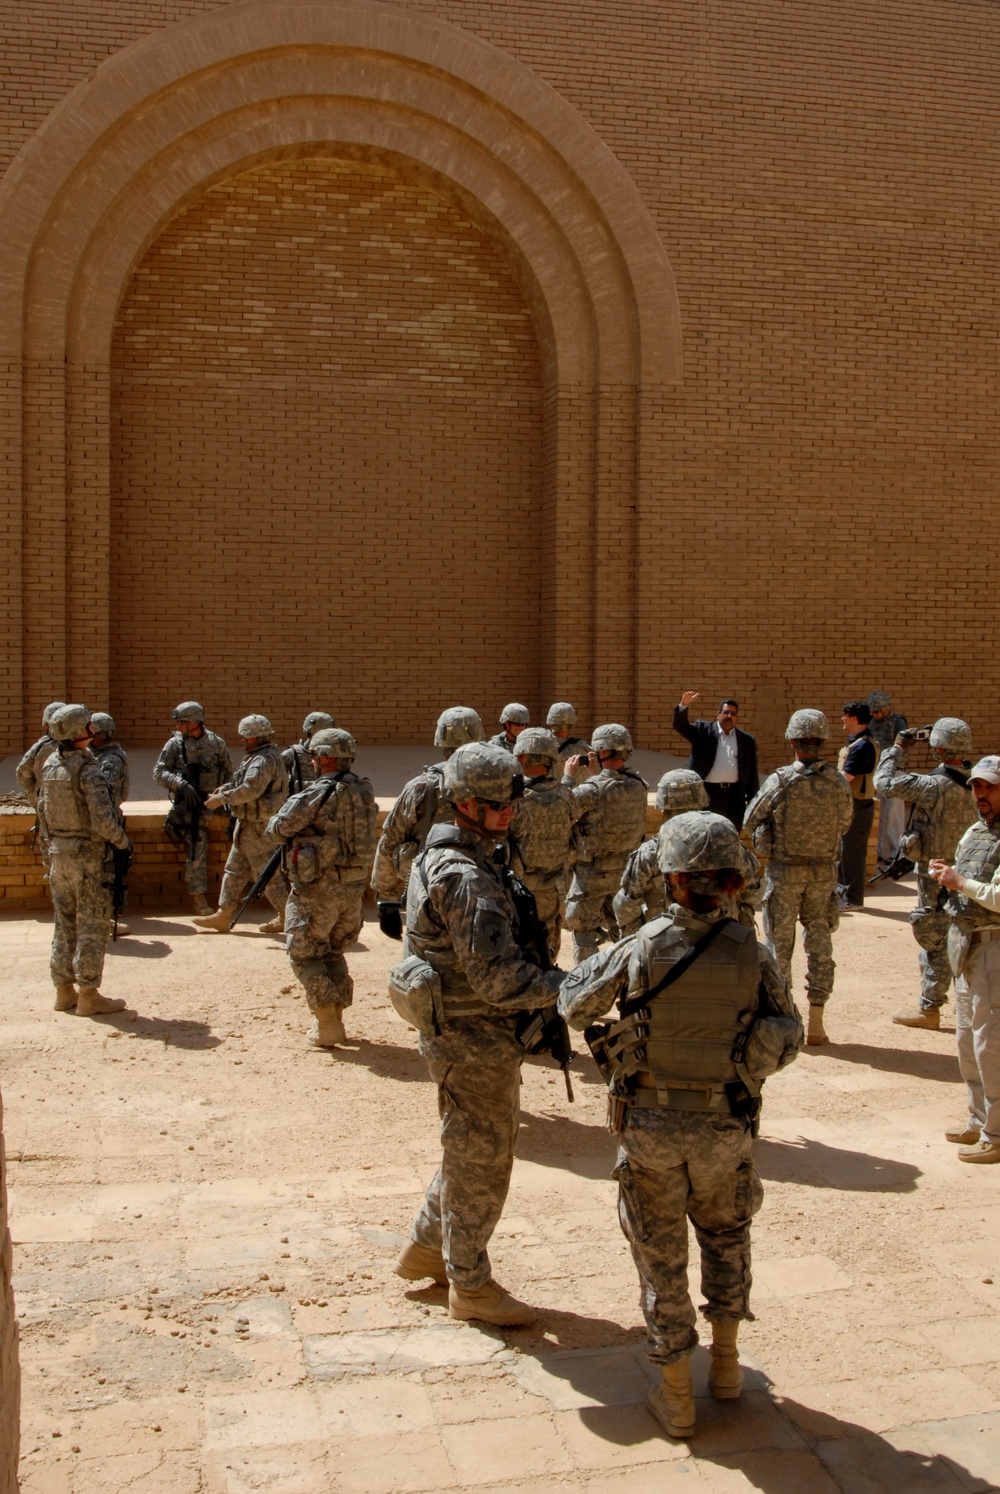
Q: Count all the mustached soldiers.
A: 0